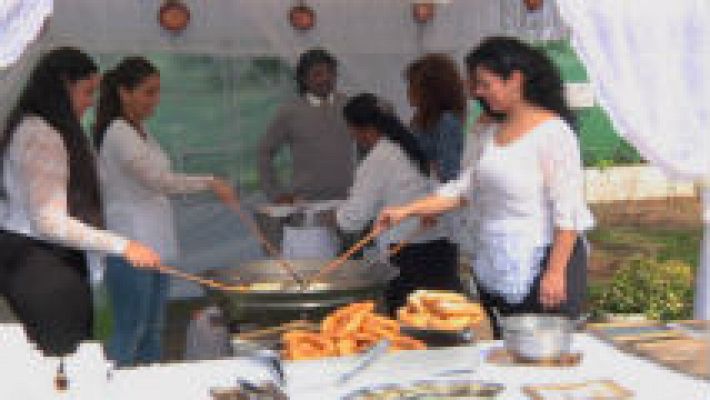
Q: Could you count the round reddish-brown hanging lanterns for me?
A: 4